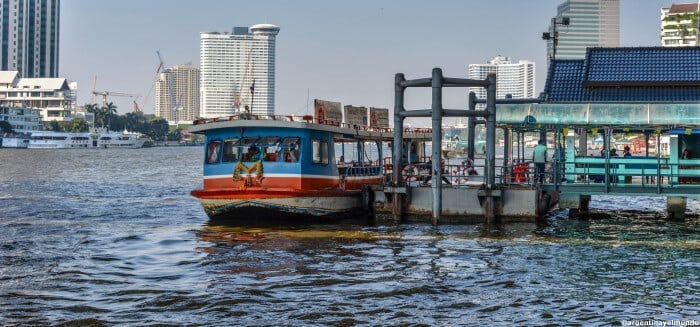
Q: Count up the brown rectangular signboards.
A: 3